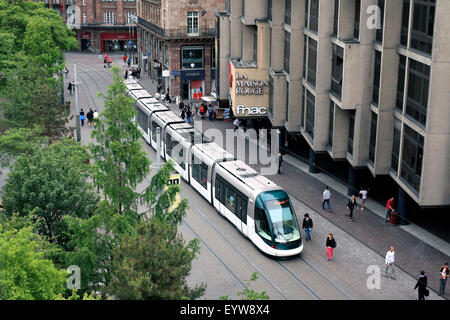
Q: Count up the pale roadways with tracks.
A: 1